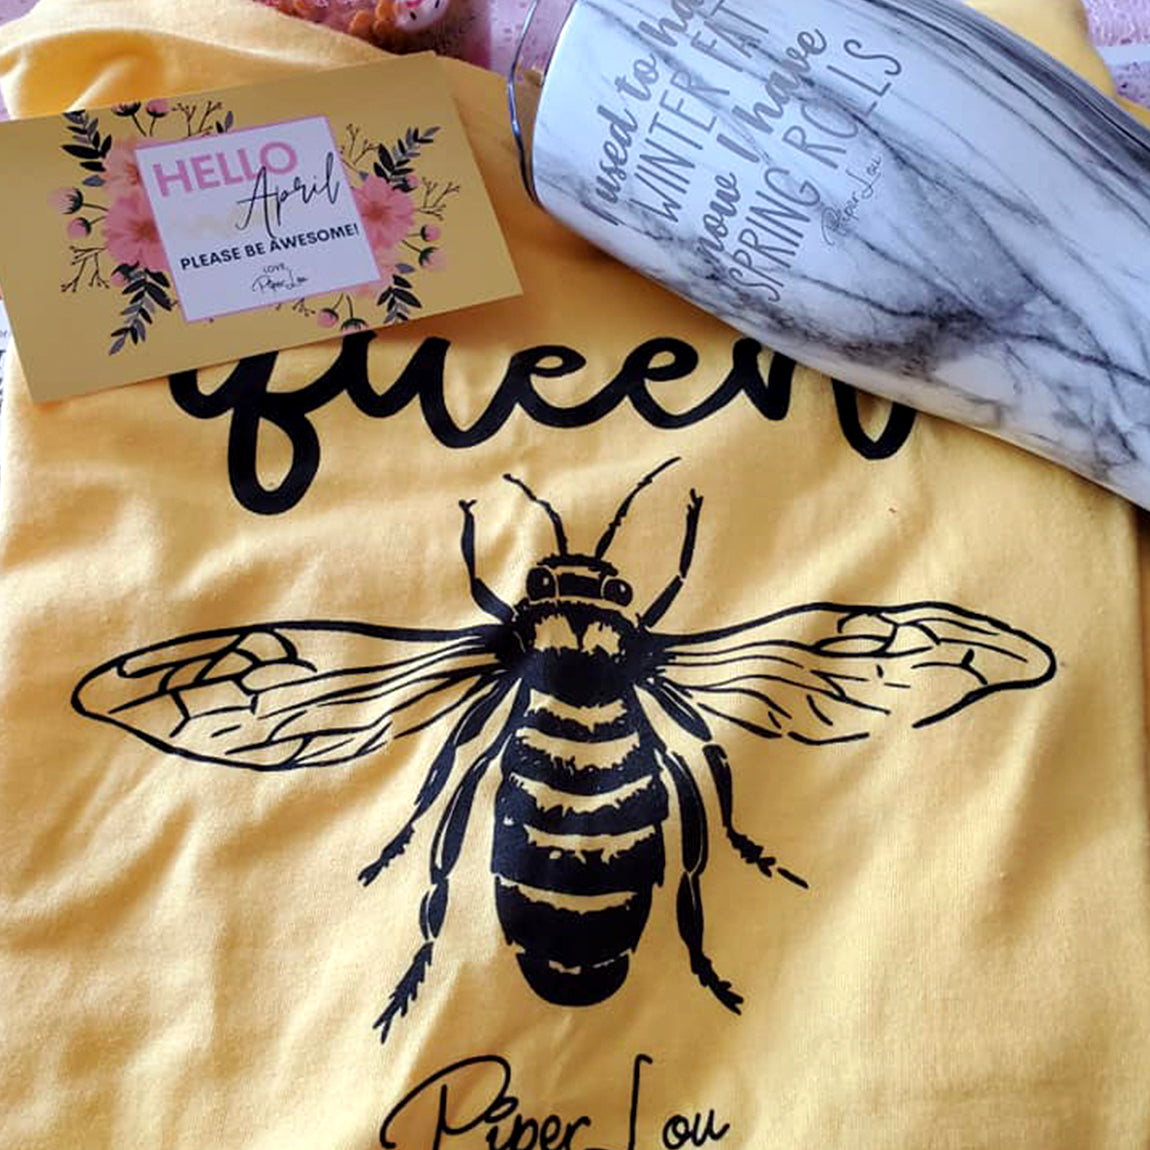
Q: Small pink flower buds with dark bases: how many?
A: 10